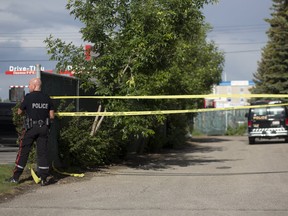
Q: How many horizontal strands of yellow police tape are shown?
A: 2